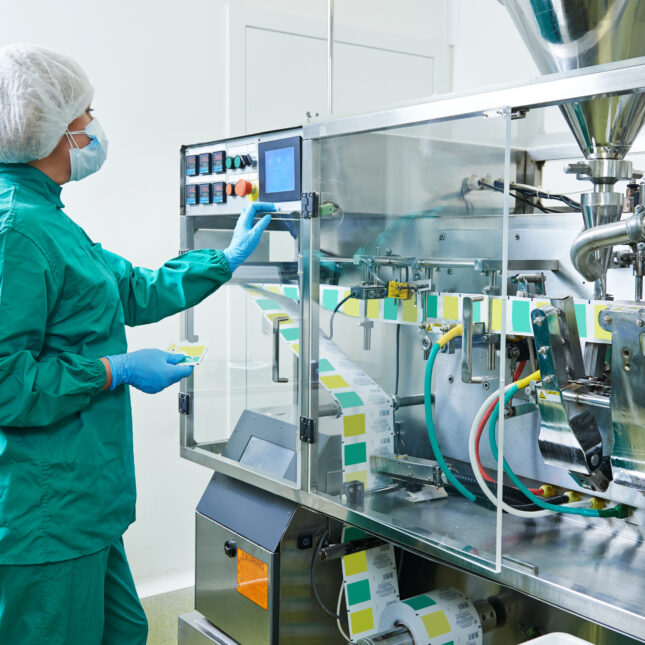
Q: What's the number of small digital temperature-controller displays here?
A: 6